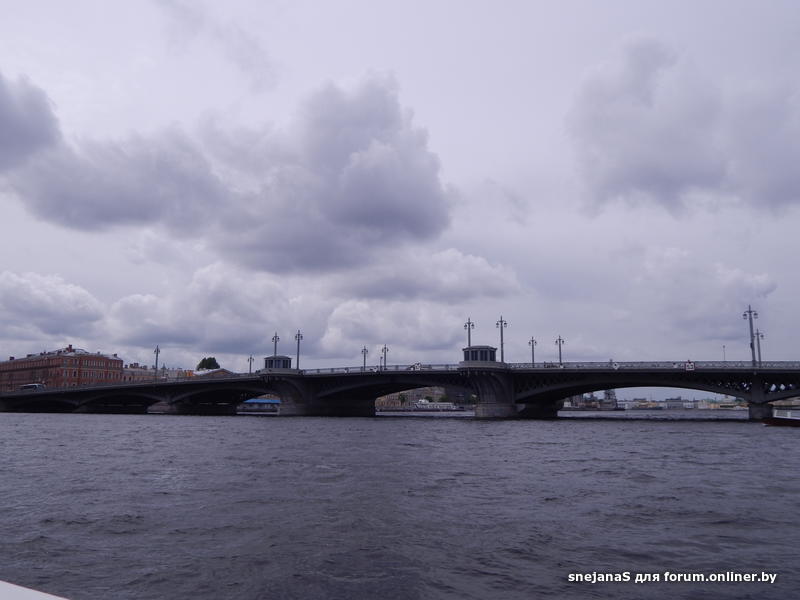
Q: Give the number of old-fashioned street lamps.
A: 12